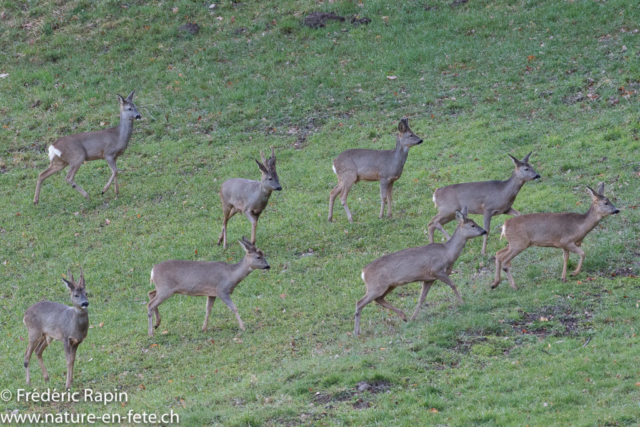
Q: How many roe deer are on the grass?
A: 8